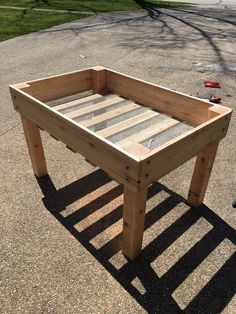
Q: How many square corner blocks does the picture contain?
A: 4